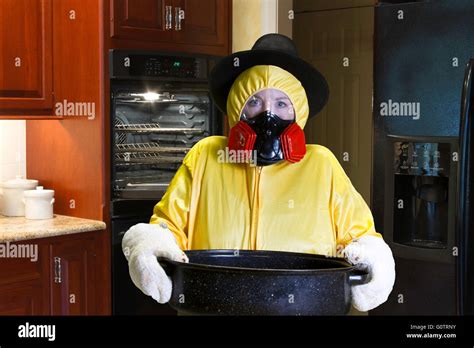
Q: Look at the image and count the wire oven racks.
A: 3